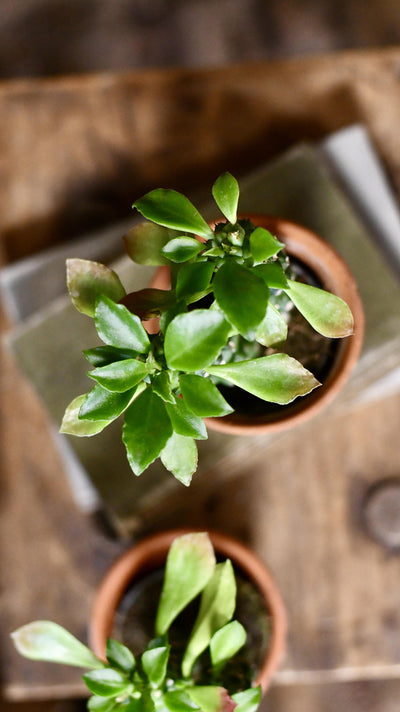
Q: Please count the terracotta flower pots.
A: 2